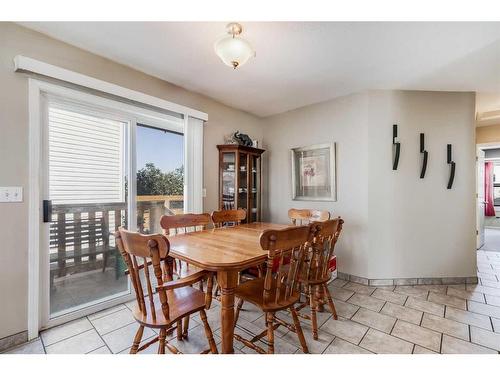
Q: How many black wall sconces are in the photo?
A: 3